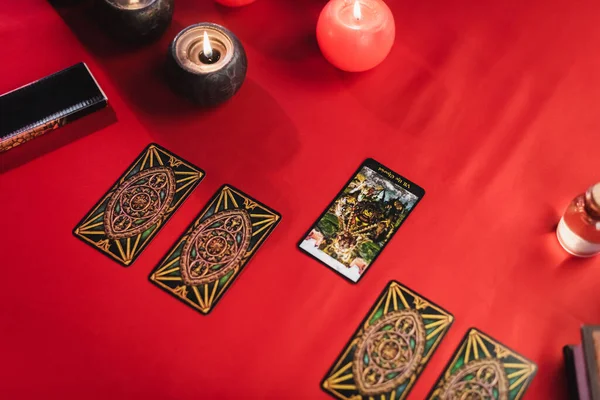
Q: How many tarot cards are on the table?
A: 5